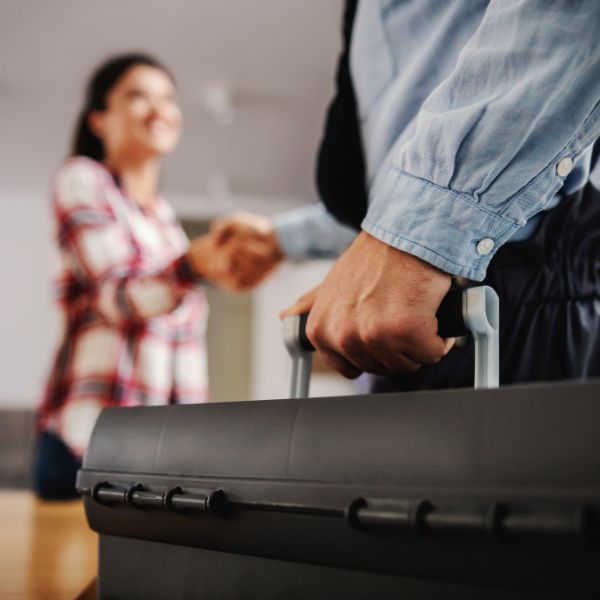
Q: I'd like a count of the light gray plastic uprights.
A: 2